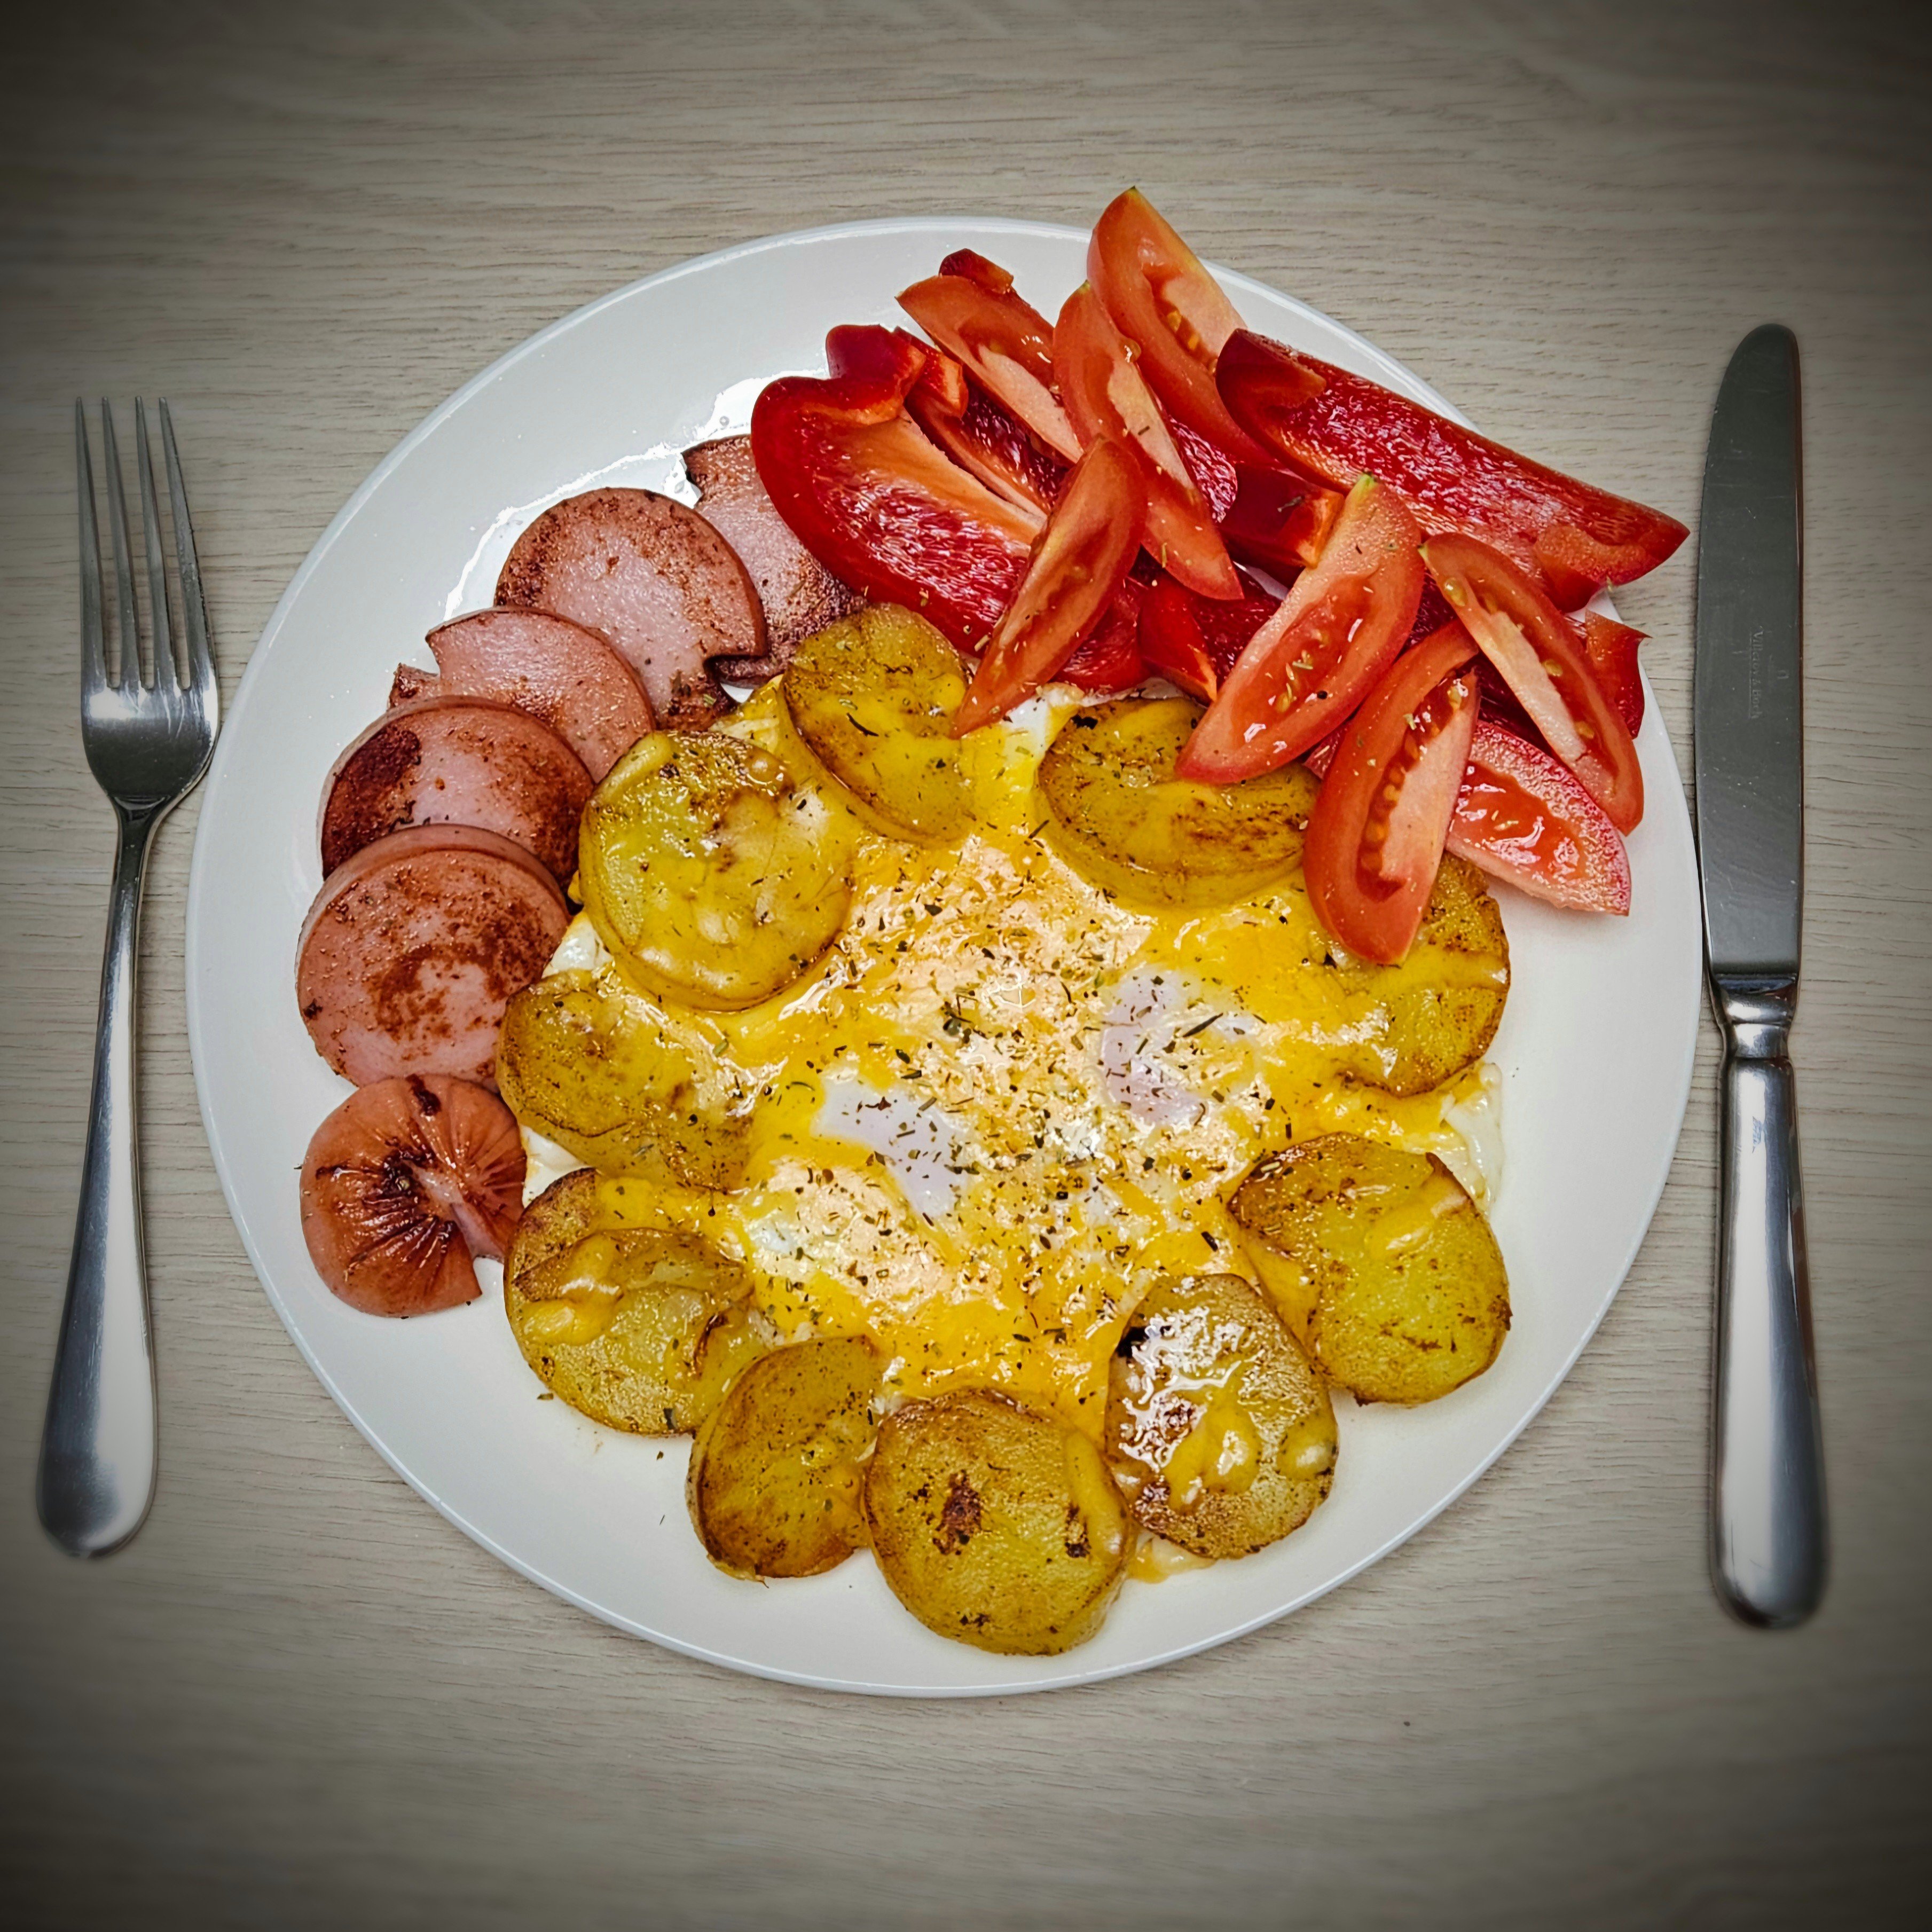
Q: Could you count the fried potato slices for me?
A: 10